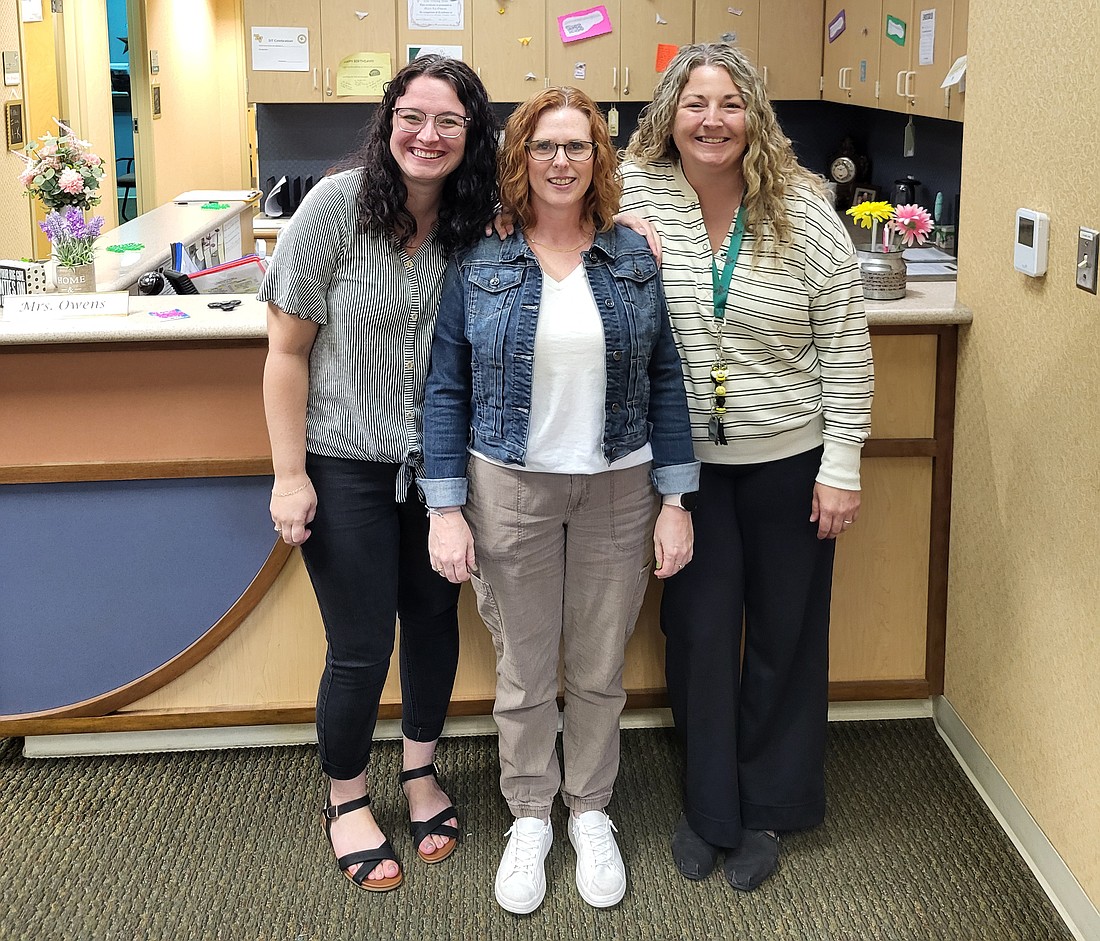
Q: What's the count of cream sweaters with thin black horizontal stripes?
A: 1